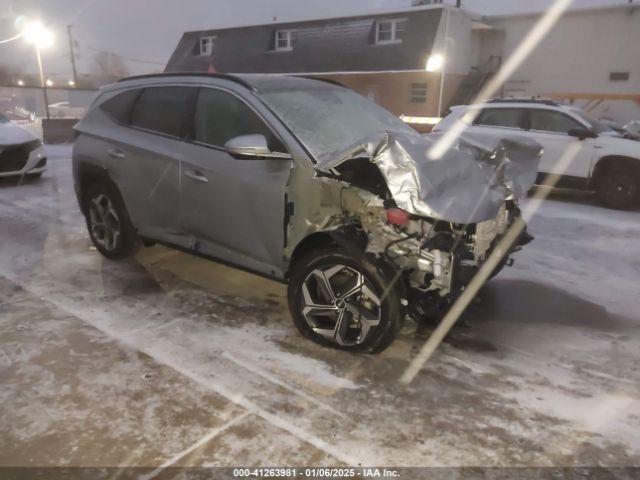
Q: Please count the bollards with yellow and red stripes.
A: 0